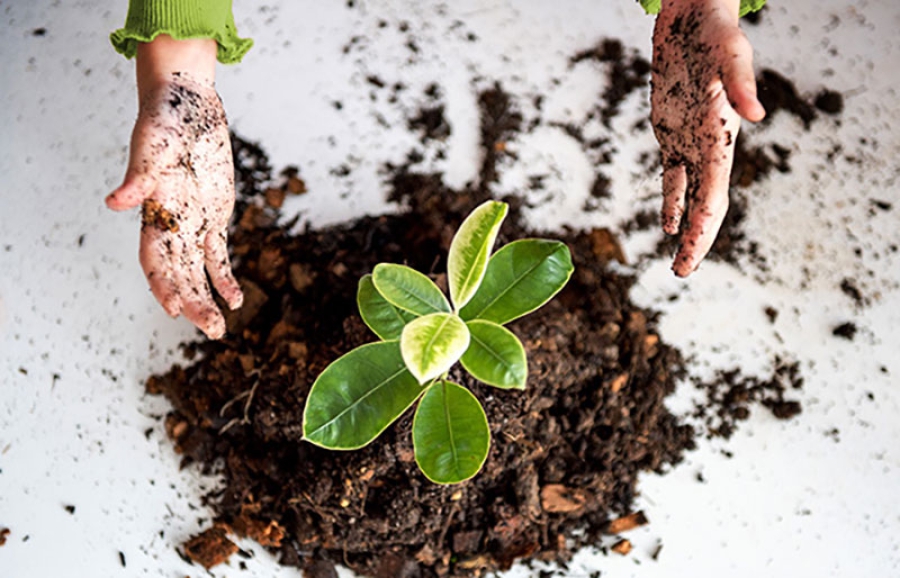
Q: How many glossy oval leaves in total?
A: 8